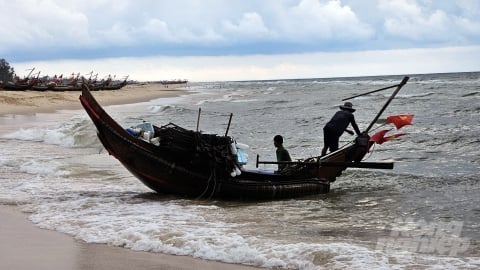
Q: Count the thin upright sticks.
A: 2